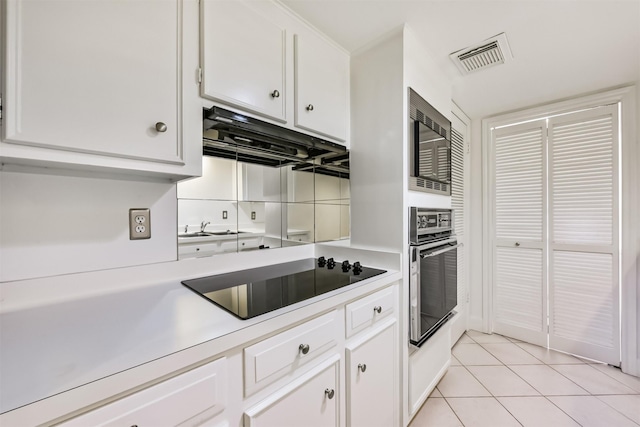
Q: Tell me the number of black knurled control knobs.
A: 4